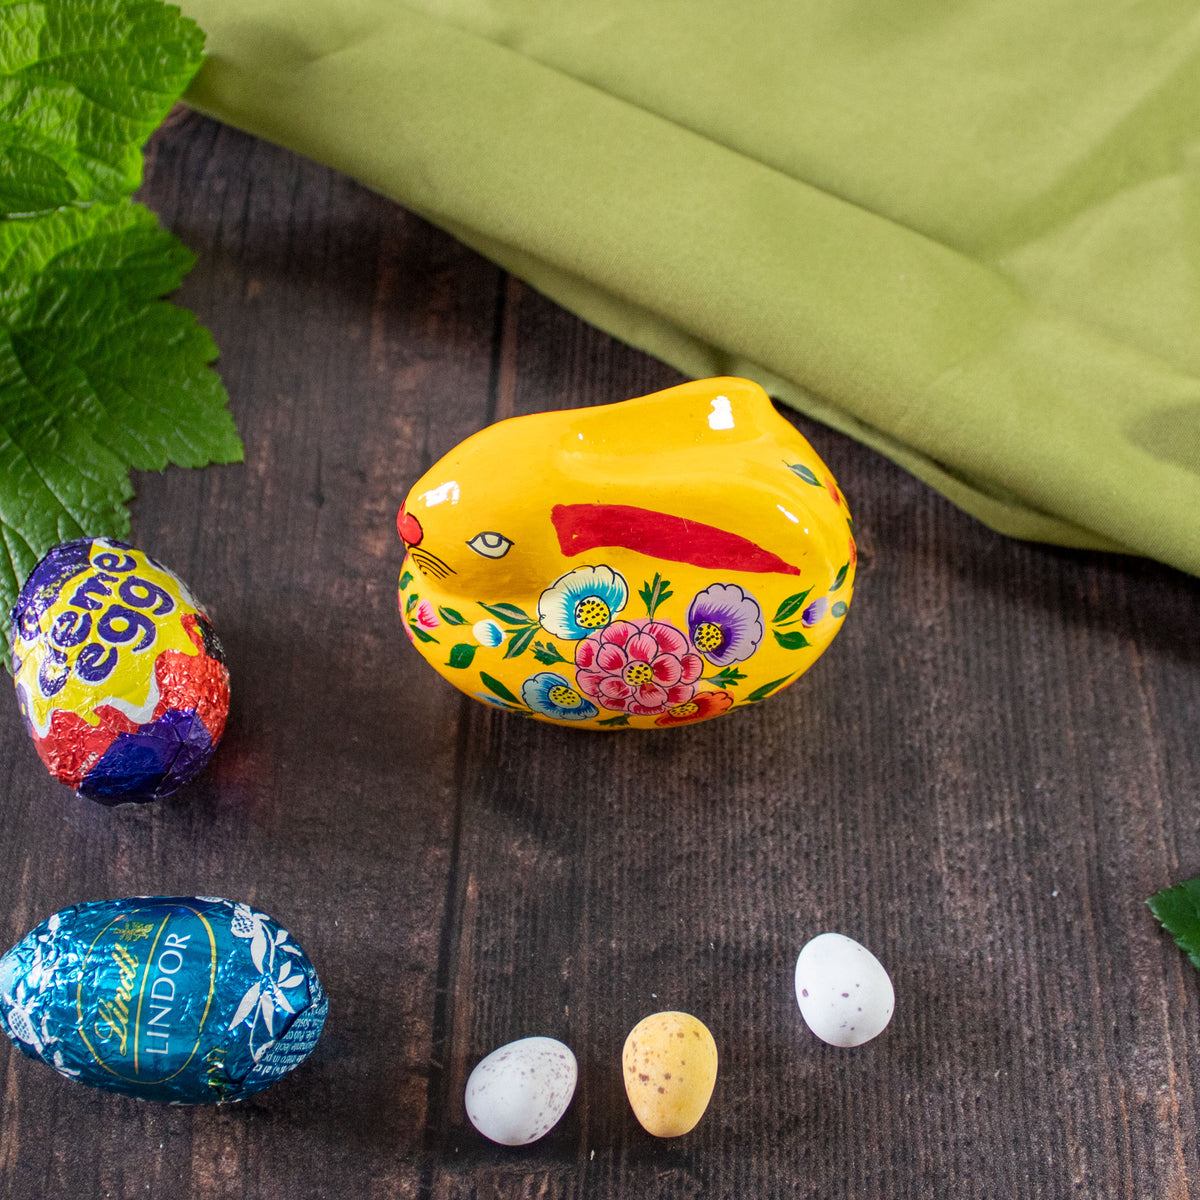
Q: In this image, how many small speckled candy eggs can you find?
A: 3